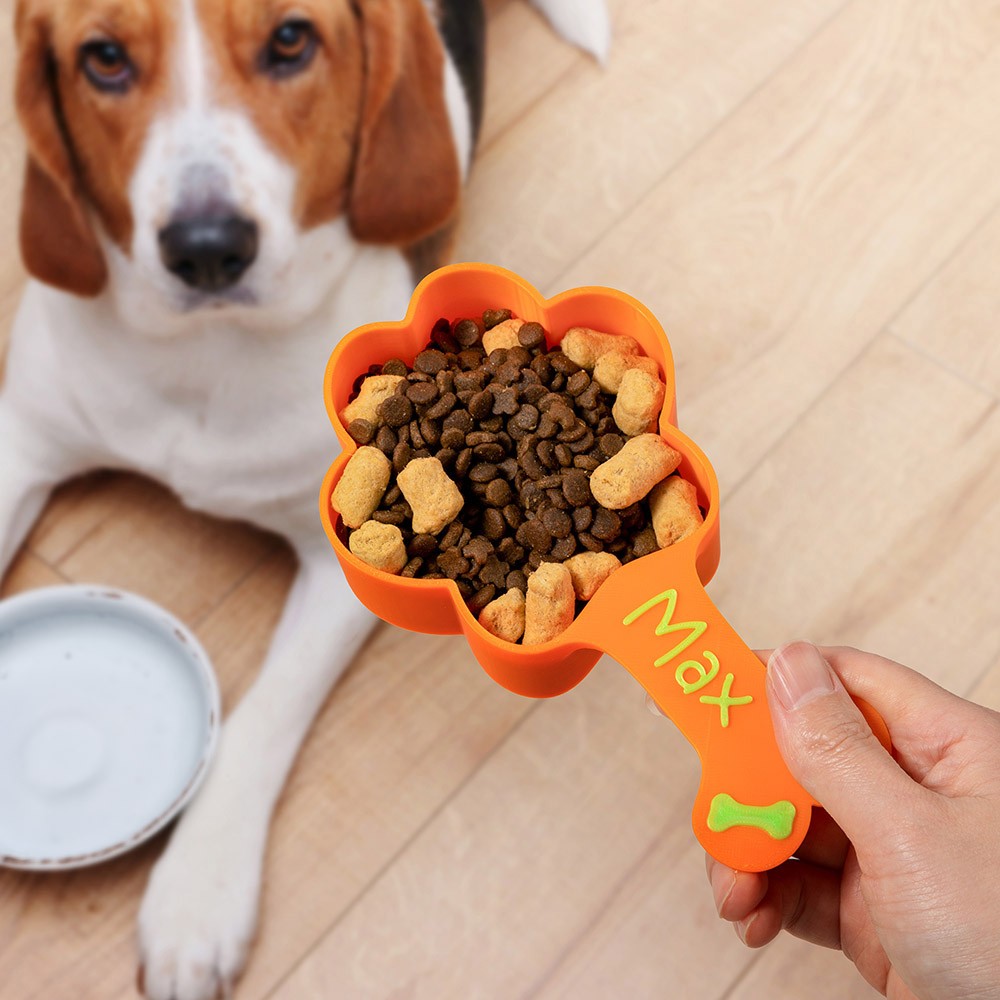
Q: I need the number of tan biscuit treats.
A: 13